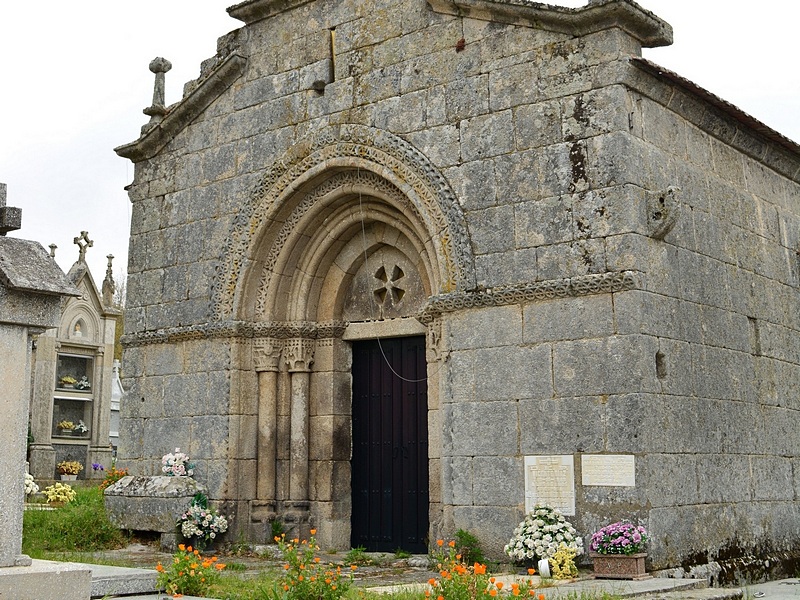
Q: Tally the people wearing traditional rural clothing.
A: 0